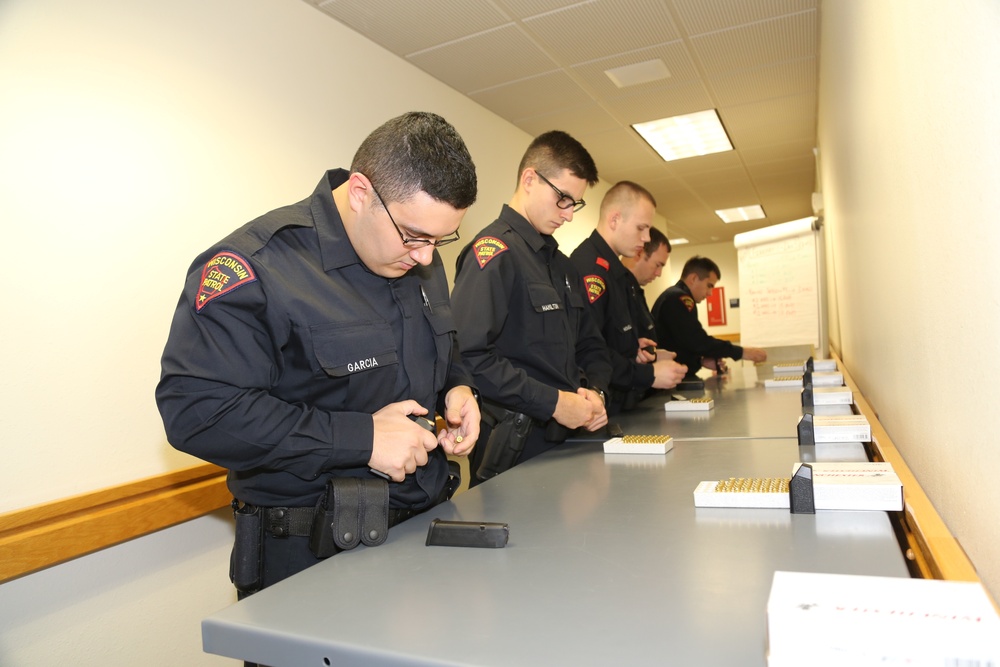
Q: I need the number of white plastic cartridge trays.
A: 5